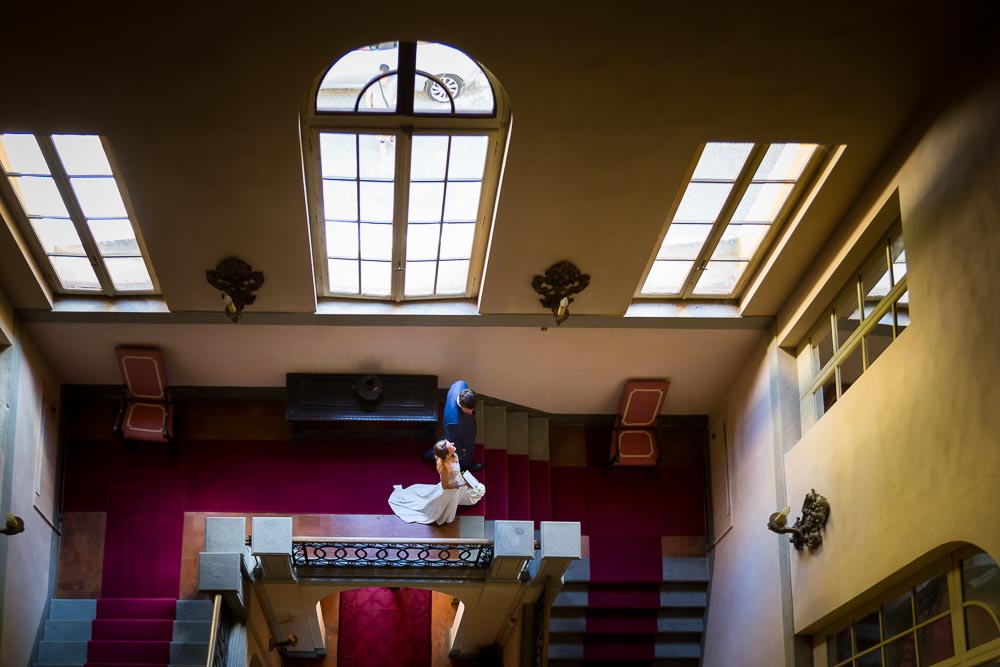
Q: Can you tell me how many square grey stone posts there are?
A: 5